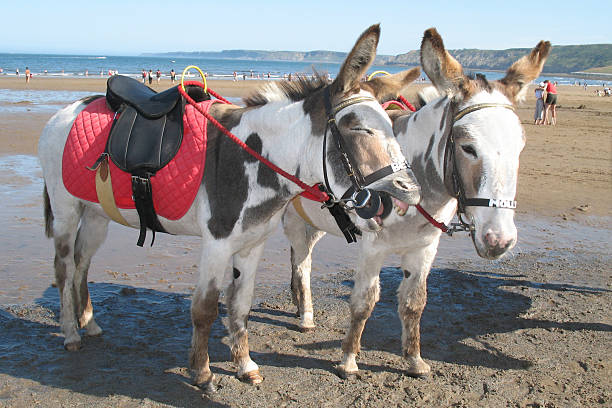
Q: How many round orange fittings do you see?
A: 0